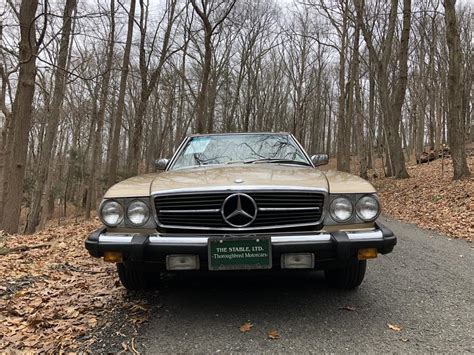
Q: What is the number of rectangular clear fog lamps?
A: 2